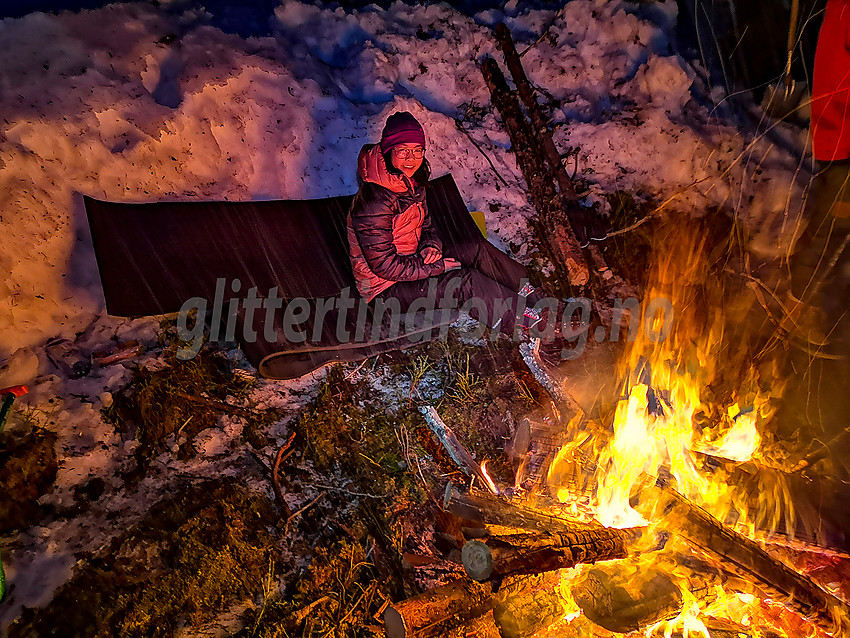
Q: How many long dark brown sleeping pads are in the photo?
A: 2